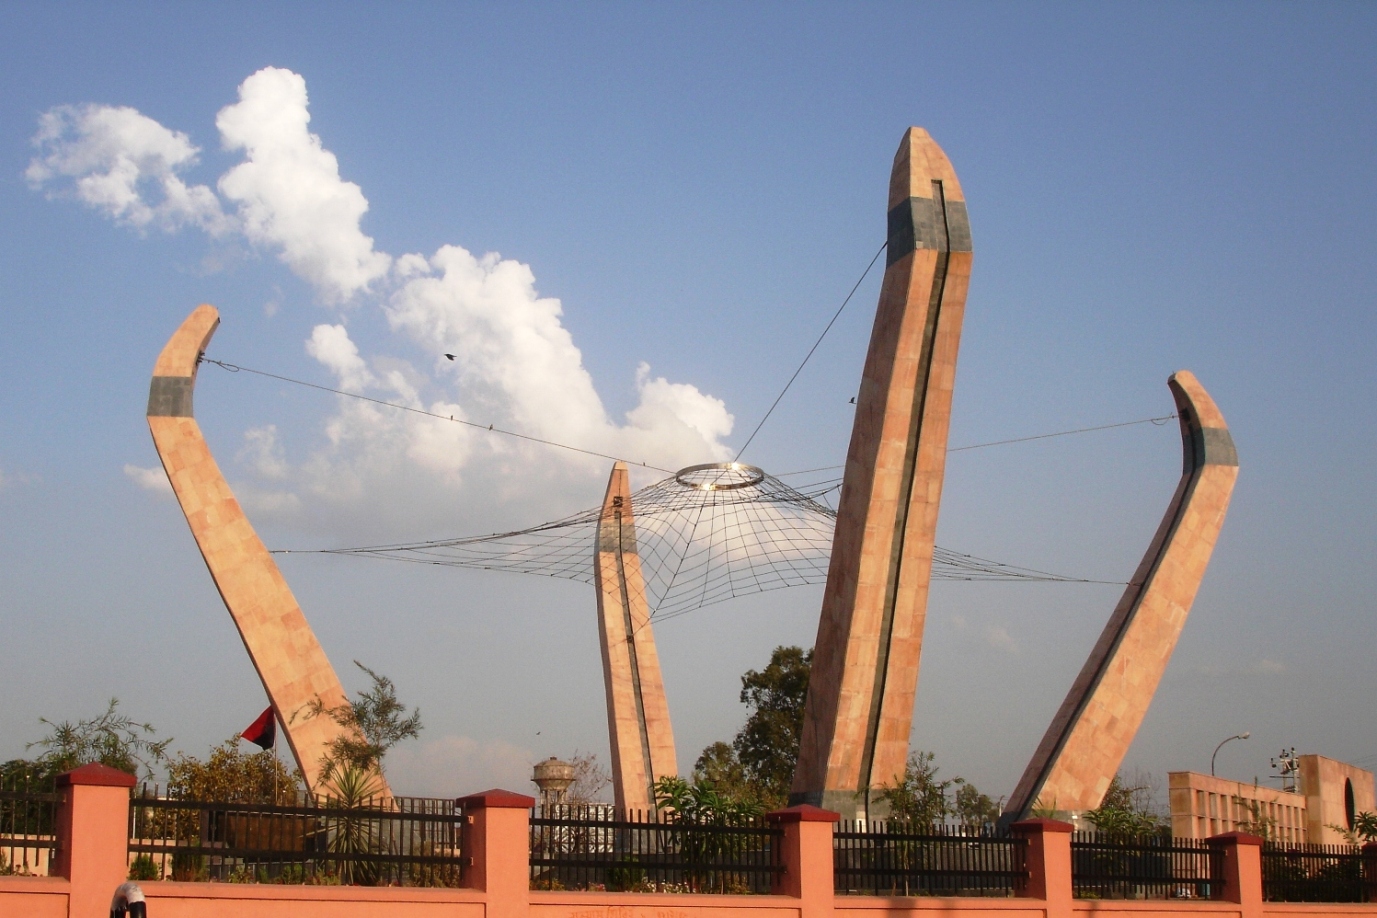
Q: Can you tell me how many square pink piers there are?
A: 5